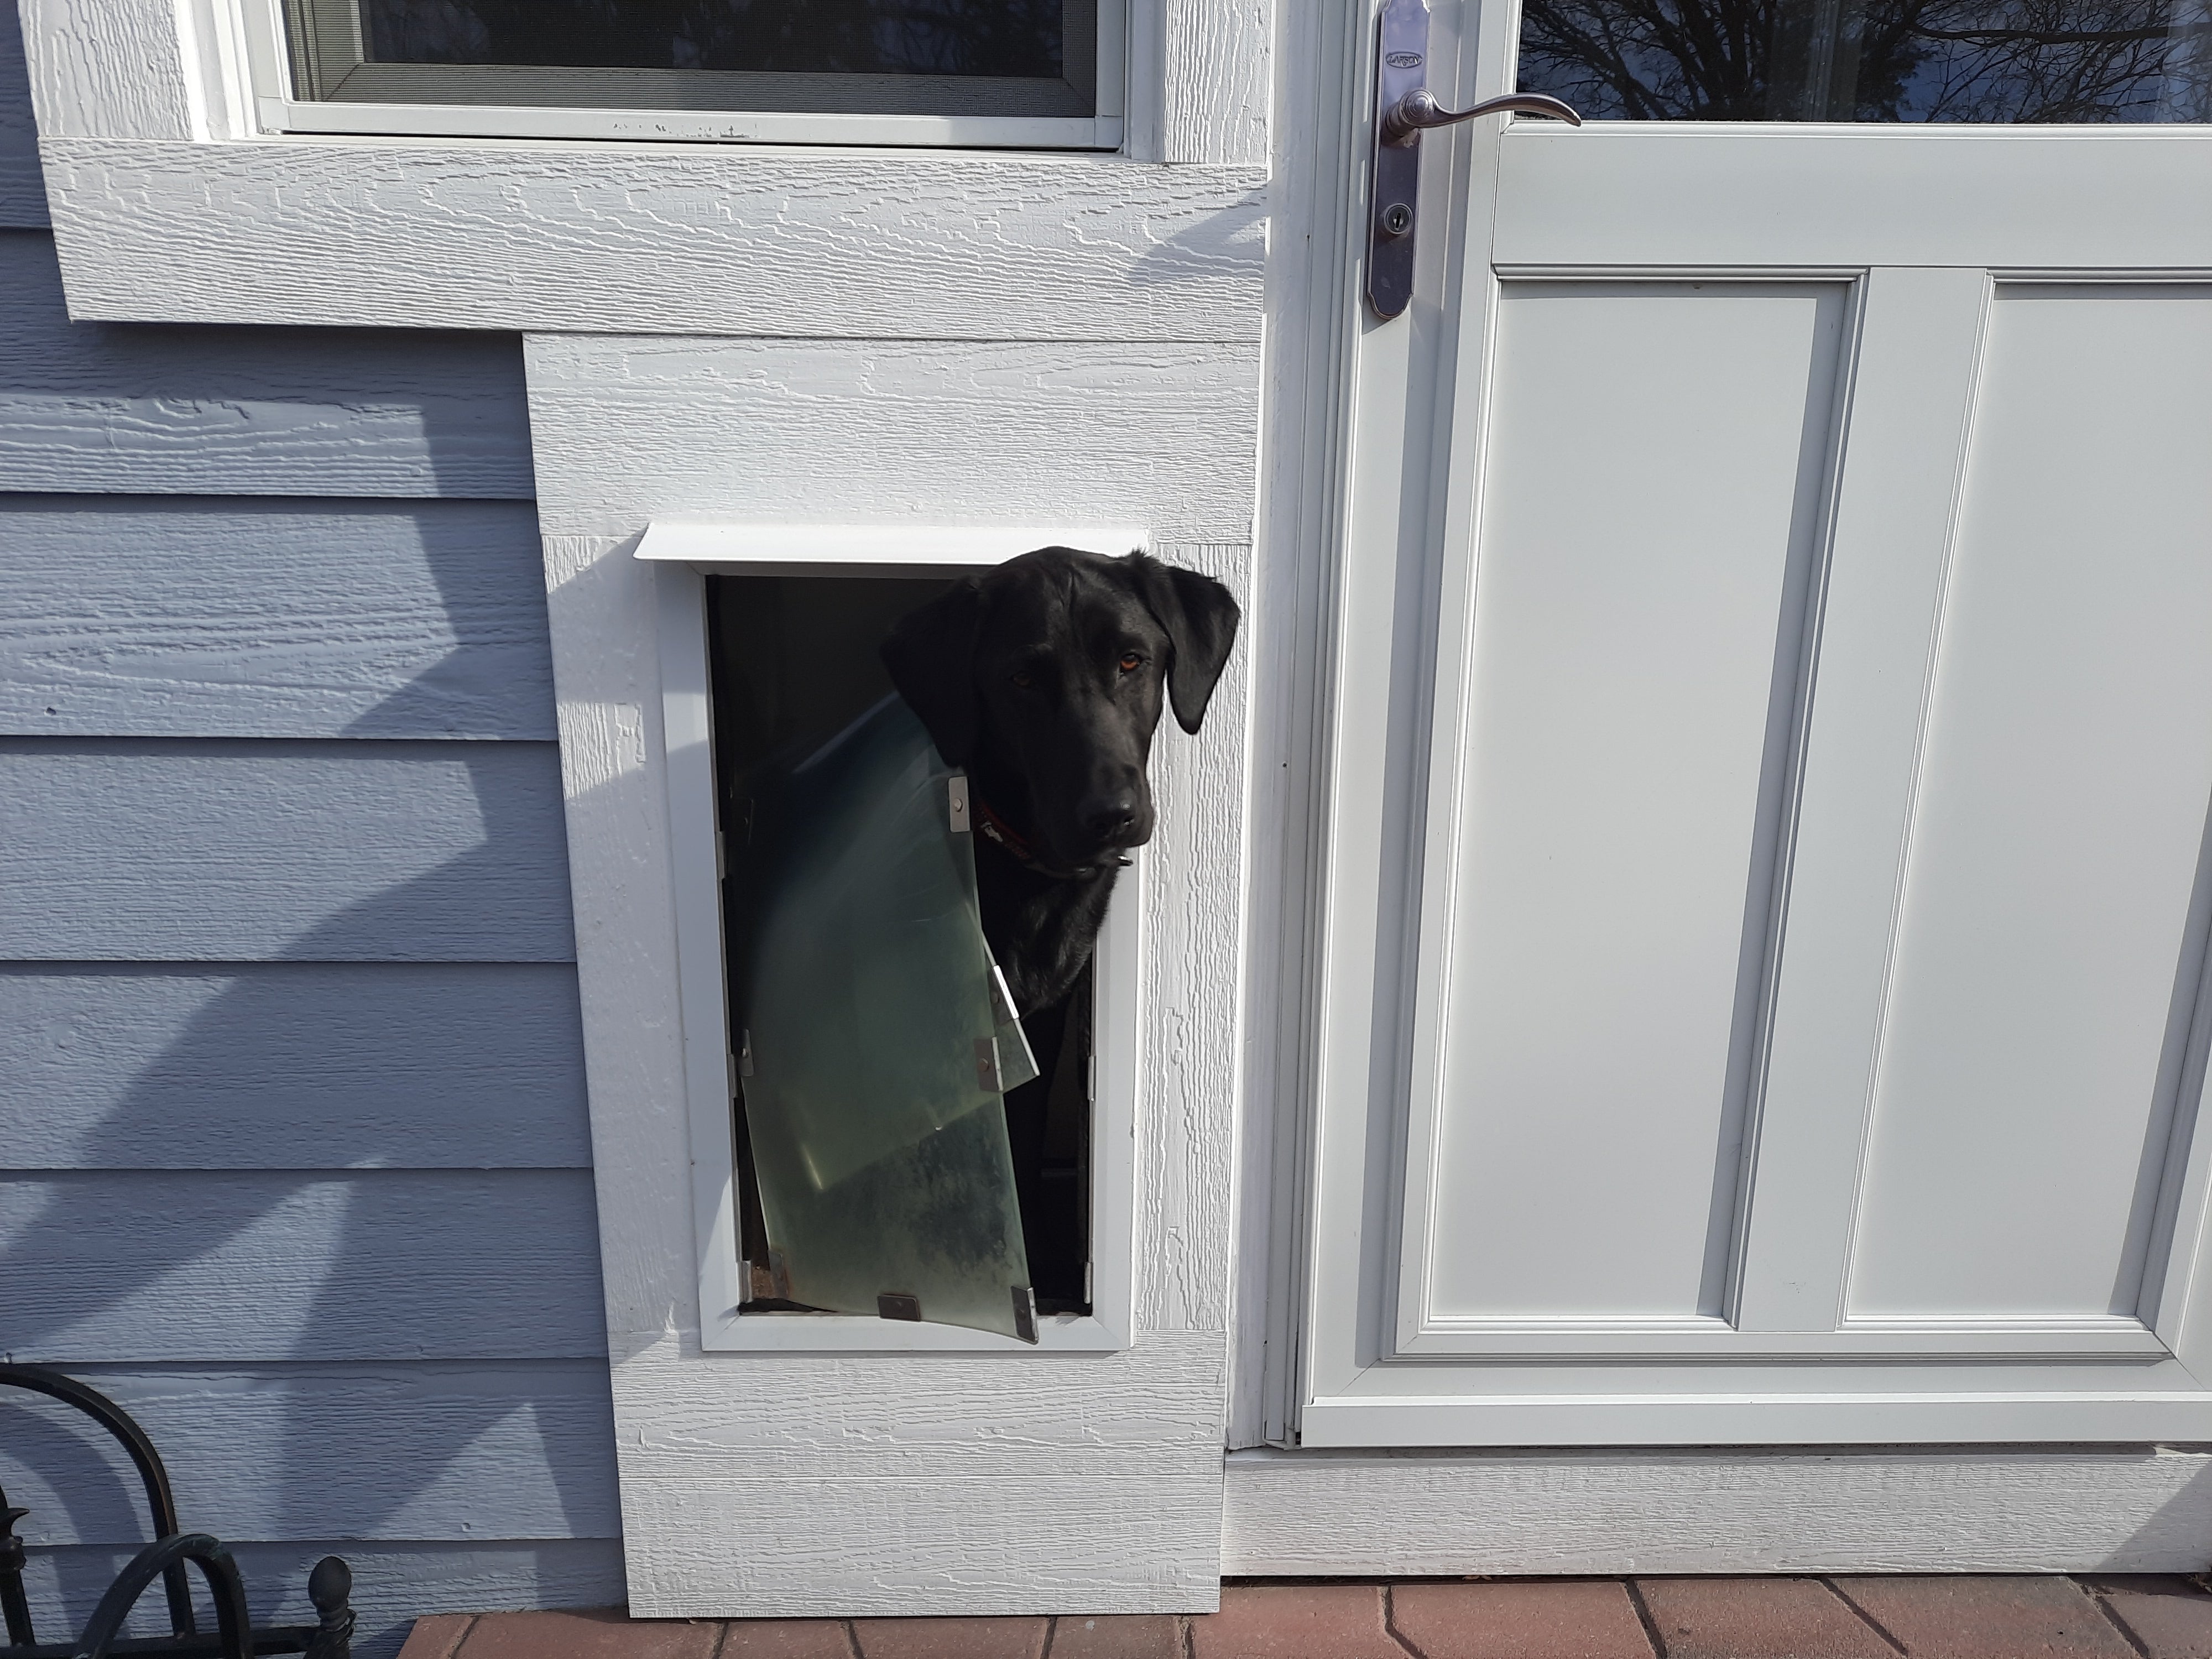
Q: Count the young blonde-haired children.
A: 0